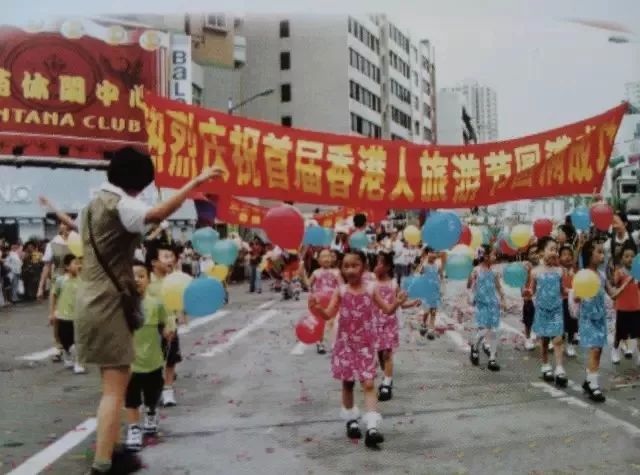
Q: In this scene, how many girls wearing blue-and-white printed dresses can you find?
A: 4